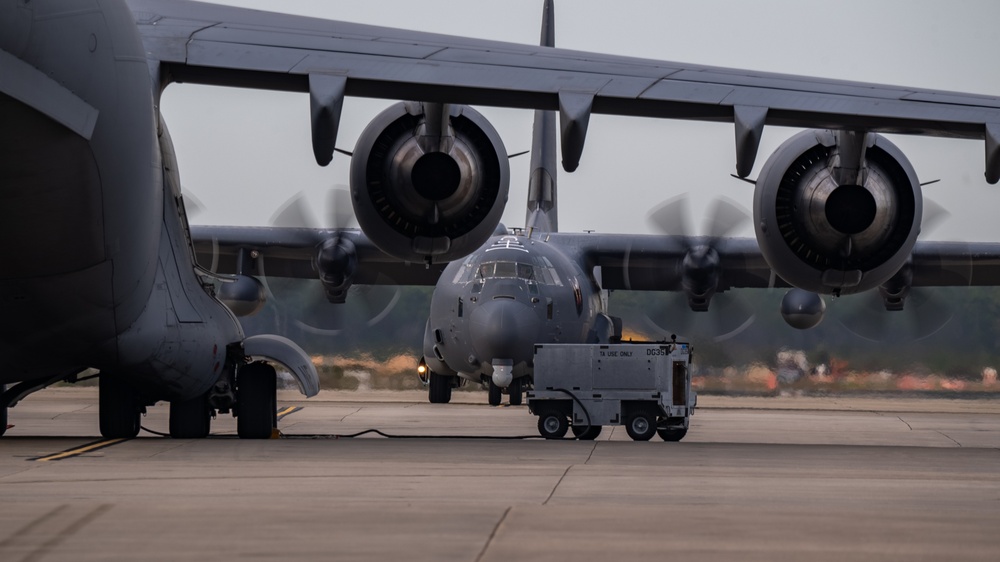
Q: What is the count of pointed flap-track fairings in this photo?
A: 4